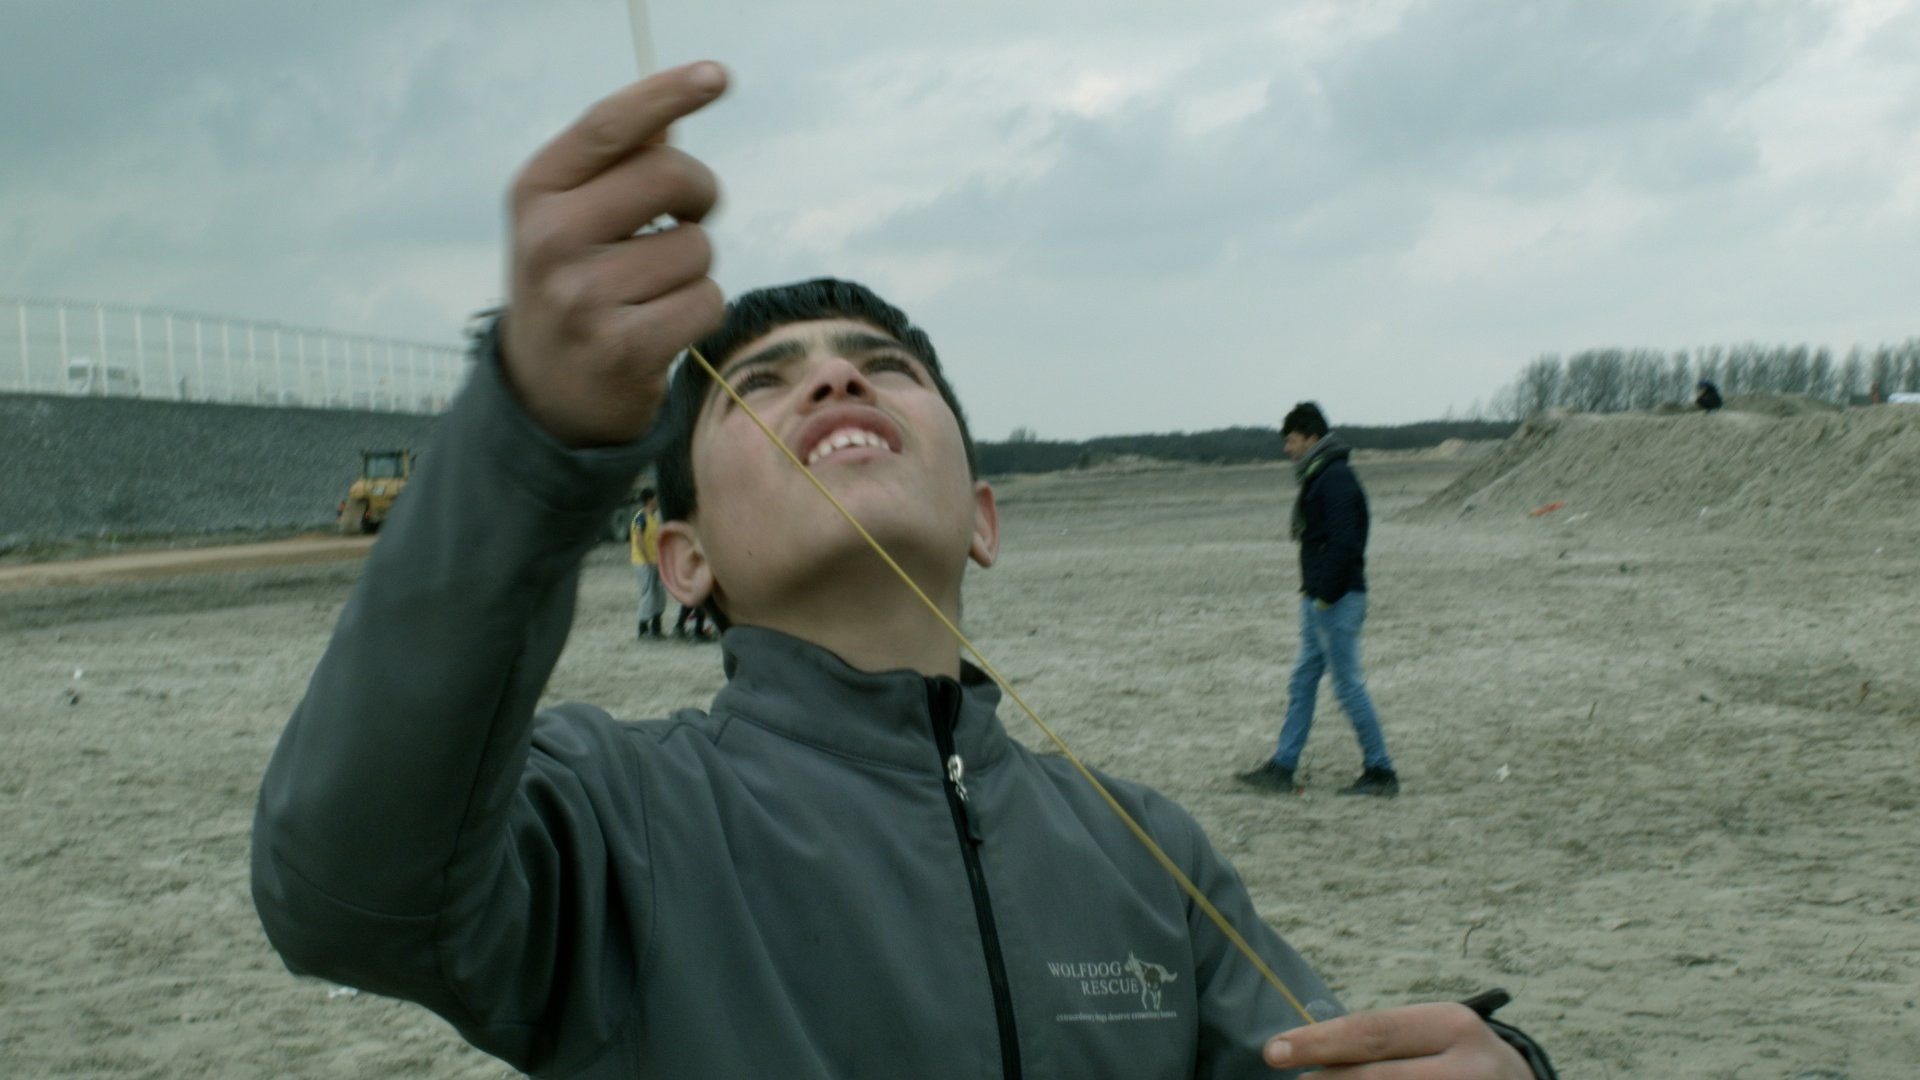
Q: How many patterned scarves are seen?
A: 1